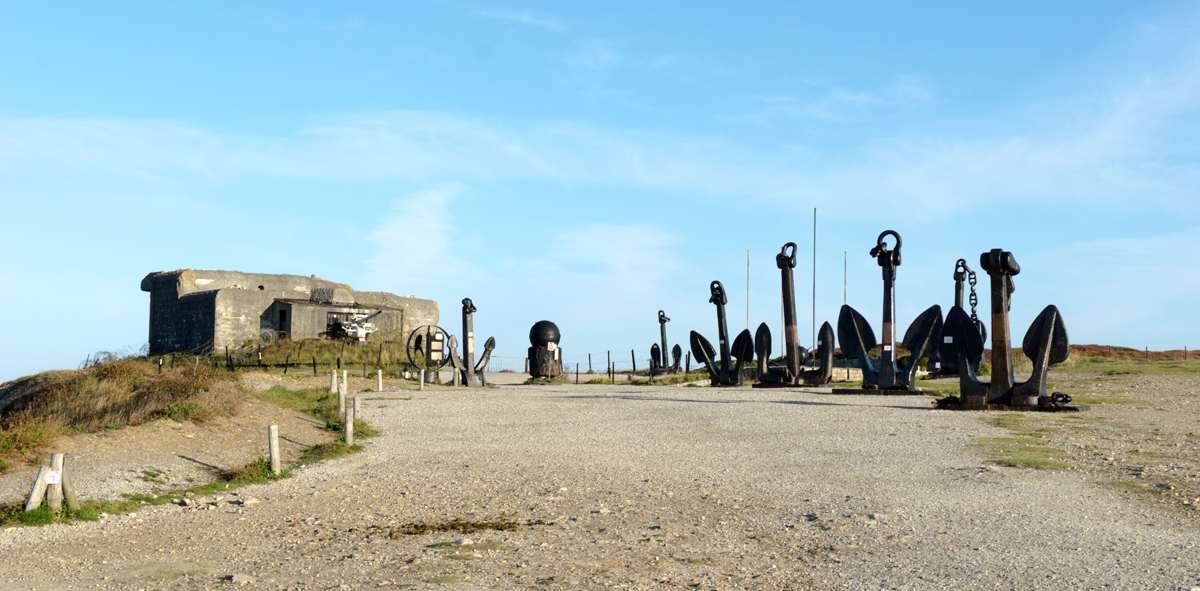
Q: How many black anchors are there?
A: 7